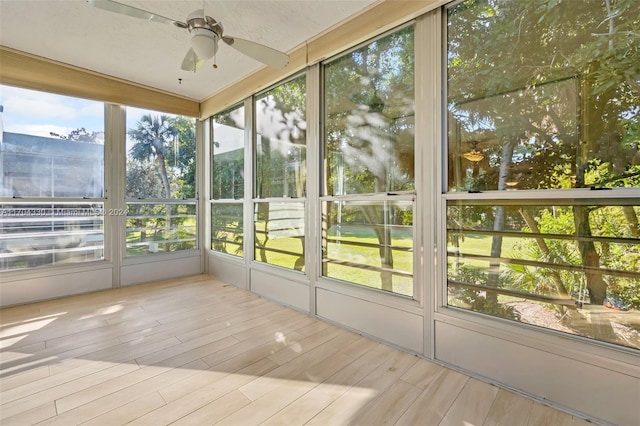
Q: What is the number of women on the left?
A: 0